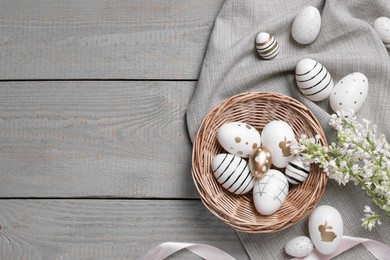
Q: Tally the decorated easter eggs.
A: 13